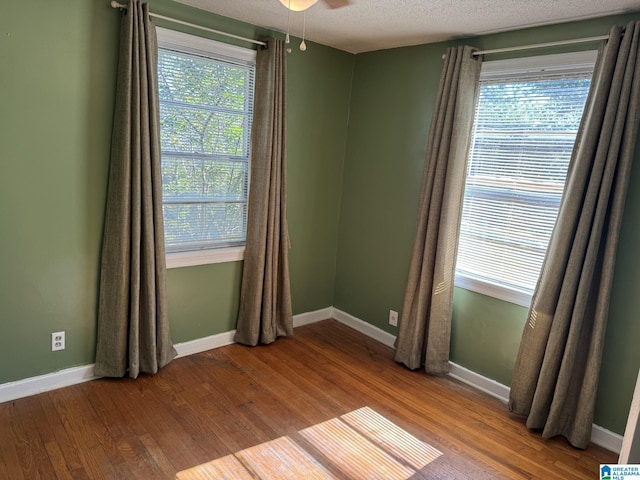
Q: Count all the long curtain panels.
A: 4